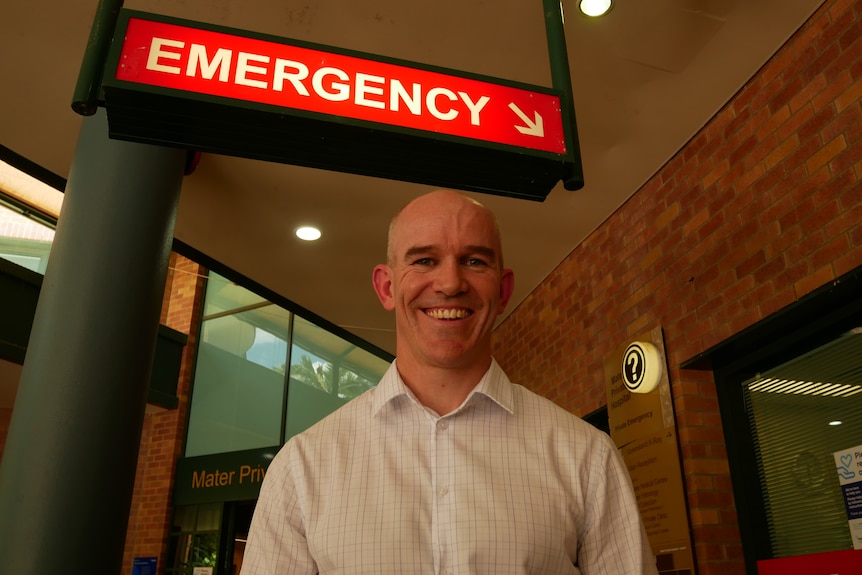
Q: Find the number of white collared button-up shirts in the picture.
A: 1